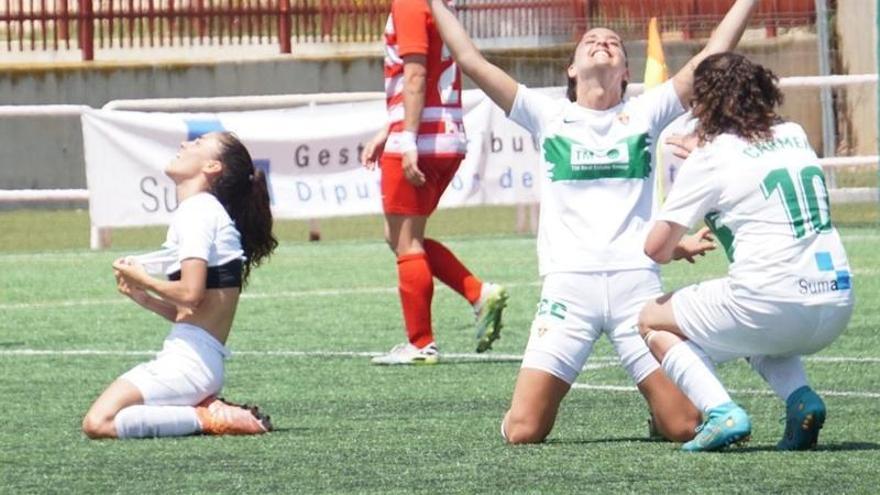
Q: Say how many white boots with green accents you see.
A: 2